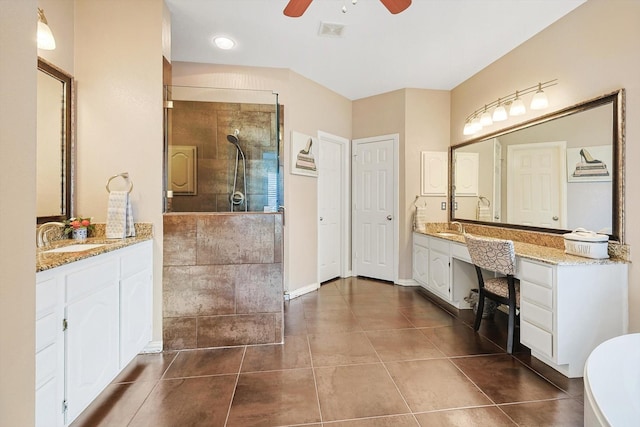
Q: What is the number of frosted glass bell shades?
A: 7